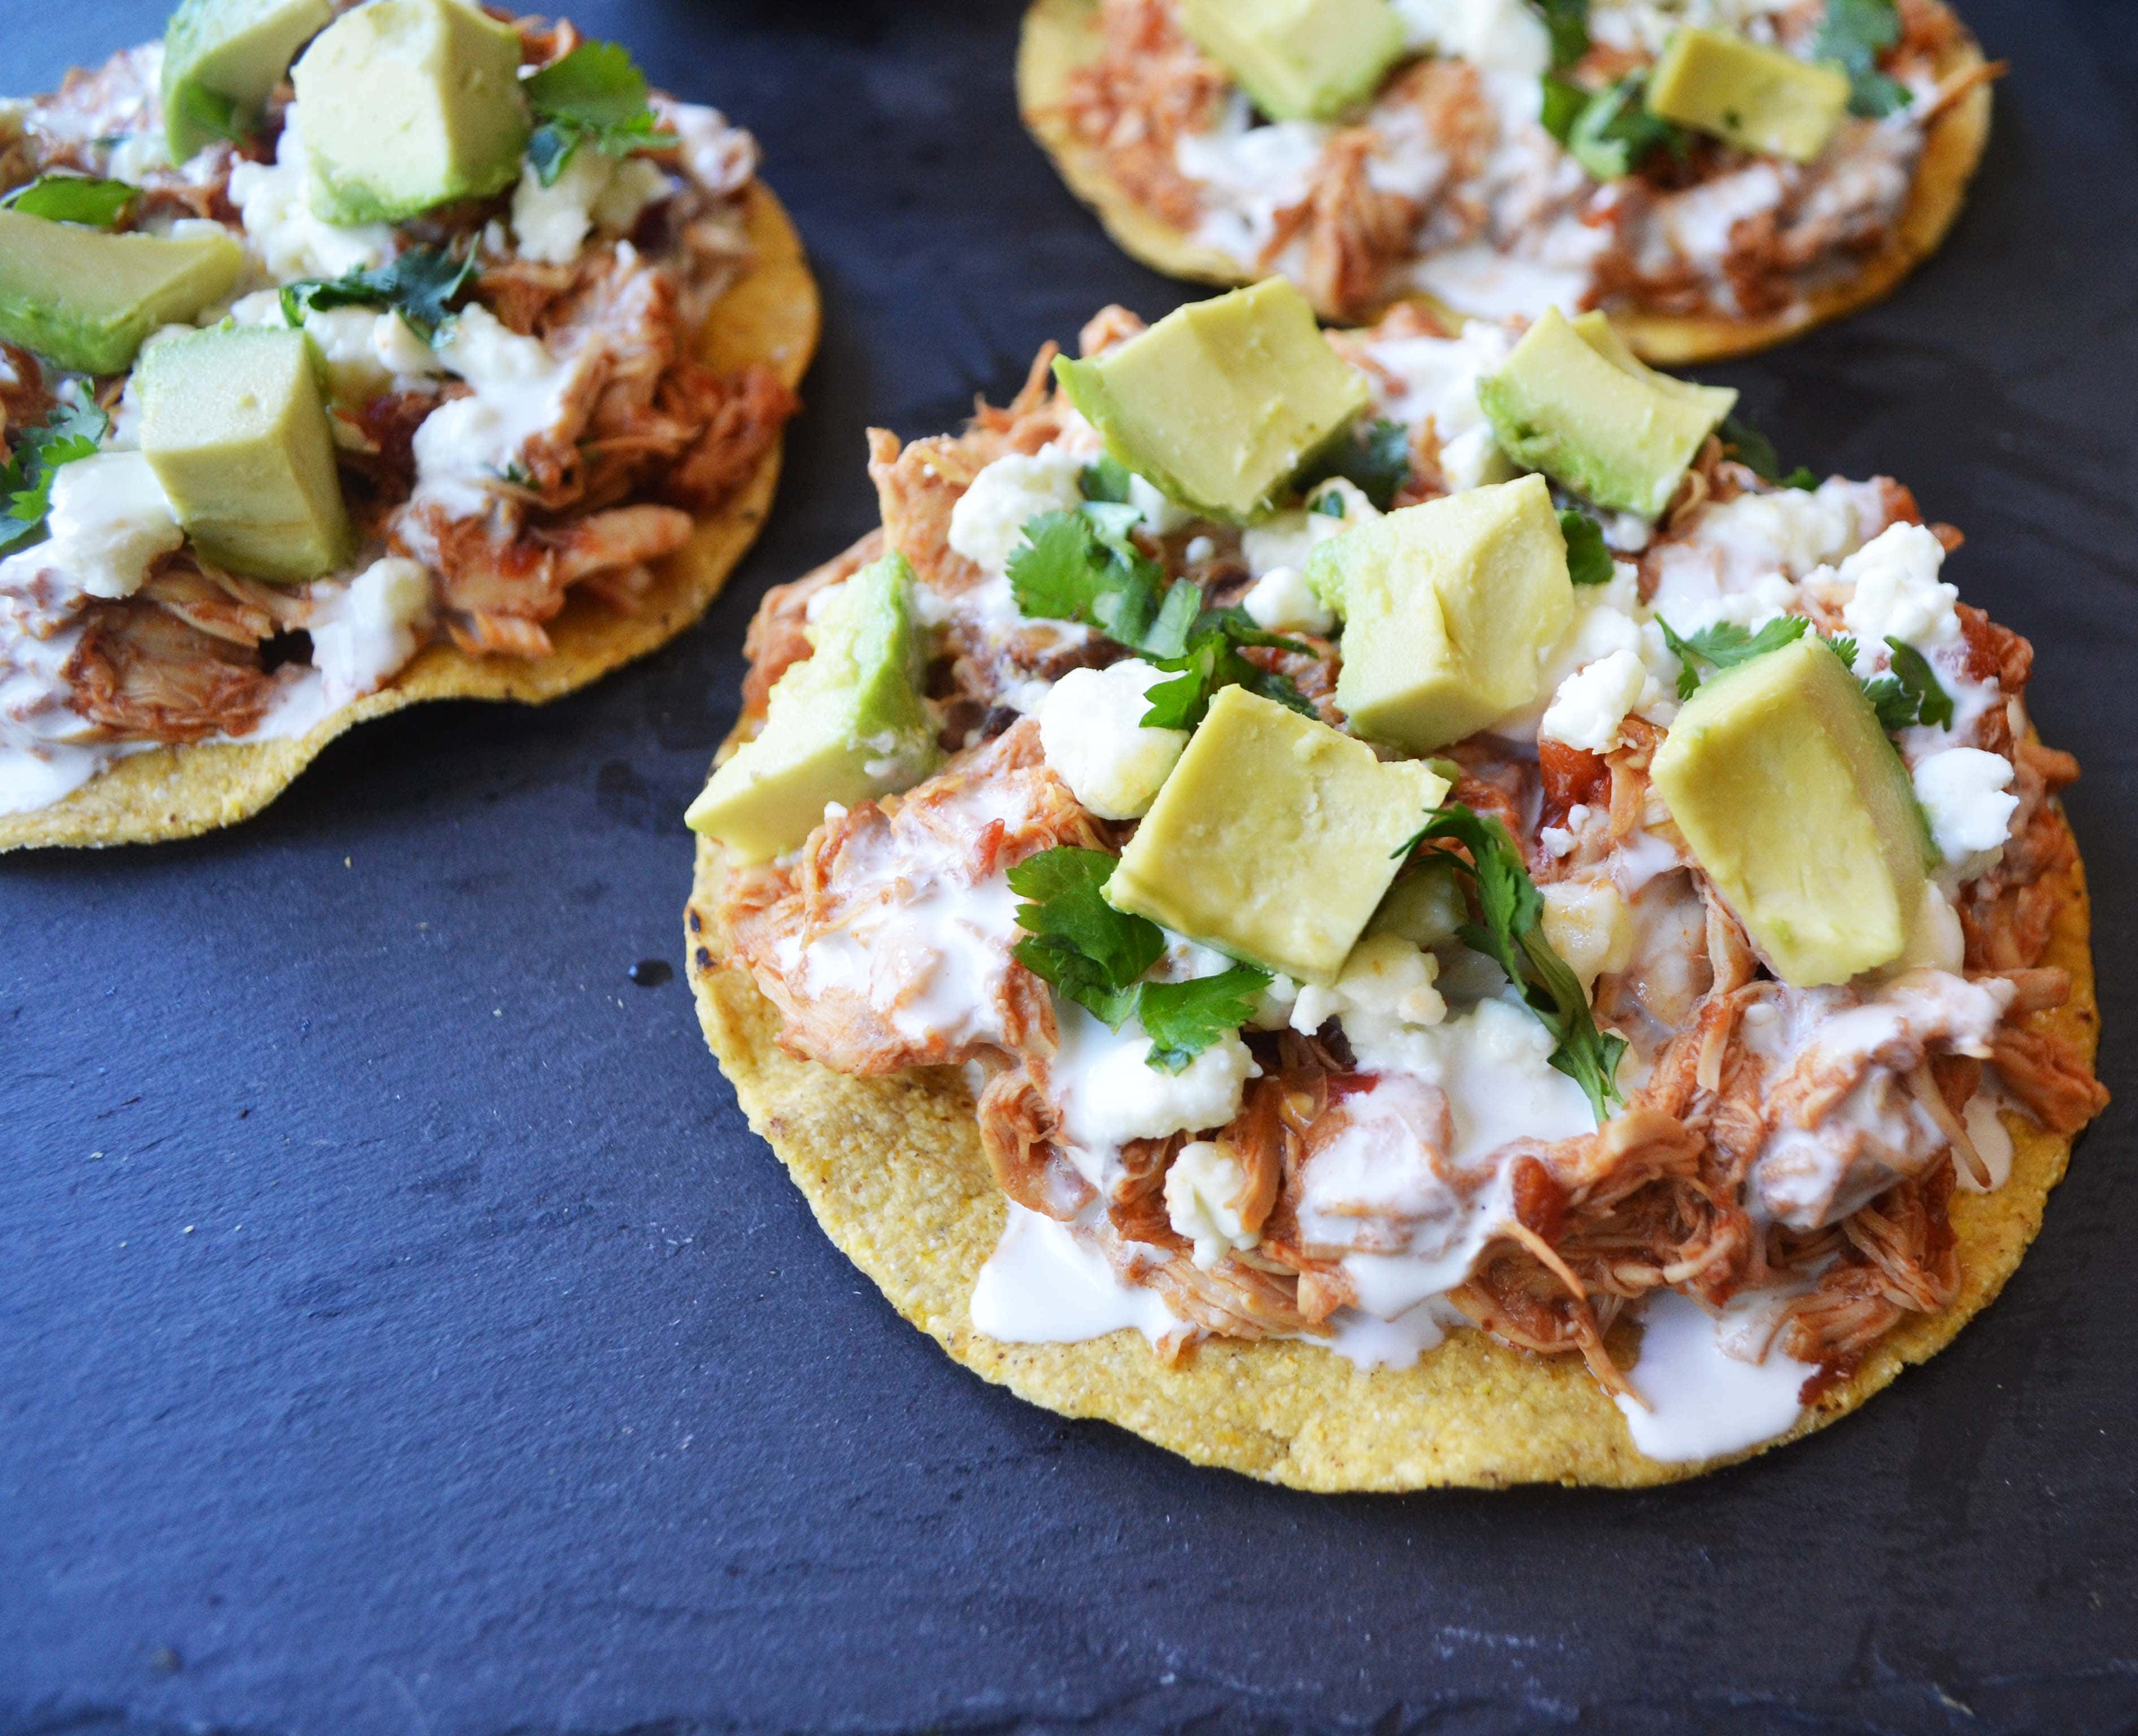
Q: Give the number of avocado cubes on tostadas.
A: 12